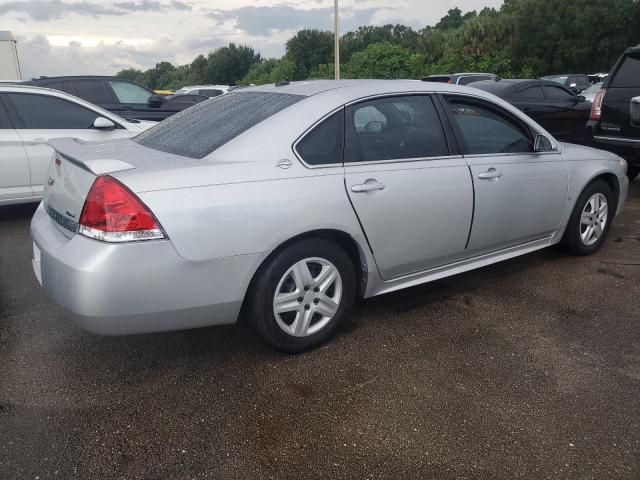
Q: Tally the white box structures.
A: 1